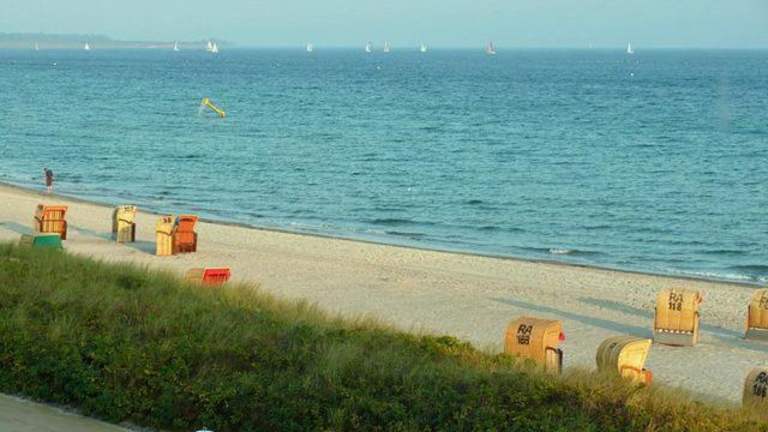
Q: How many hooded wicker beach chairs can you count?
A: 11